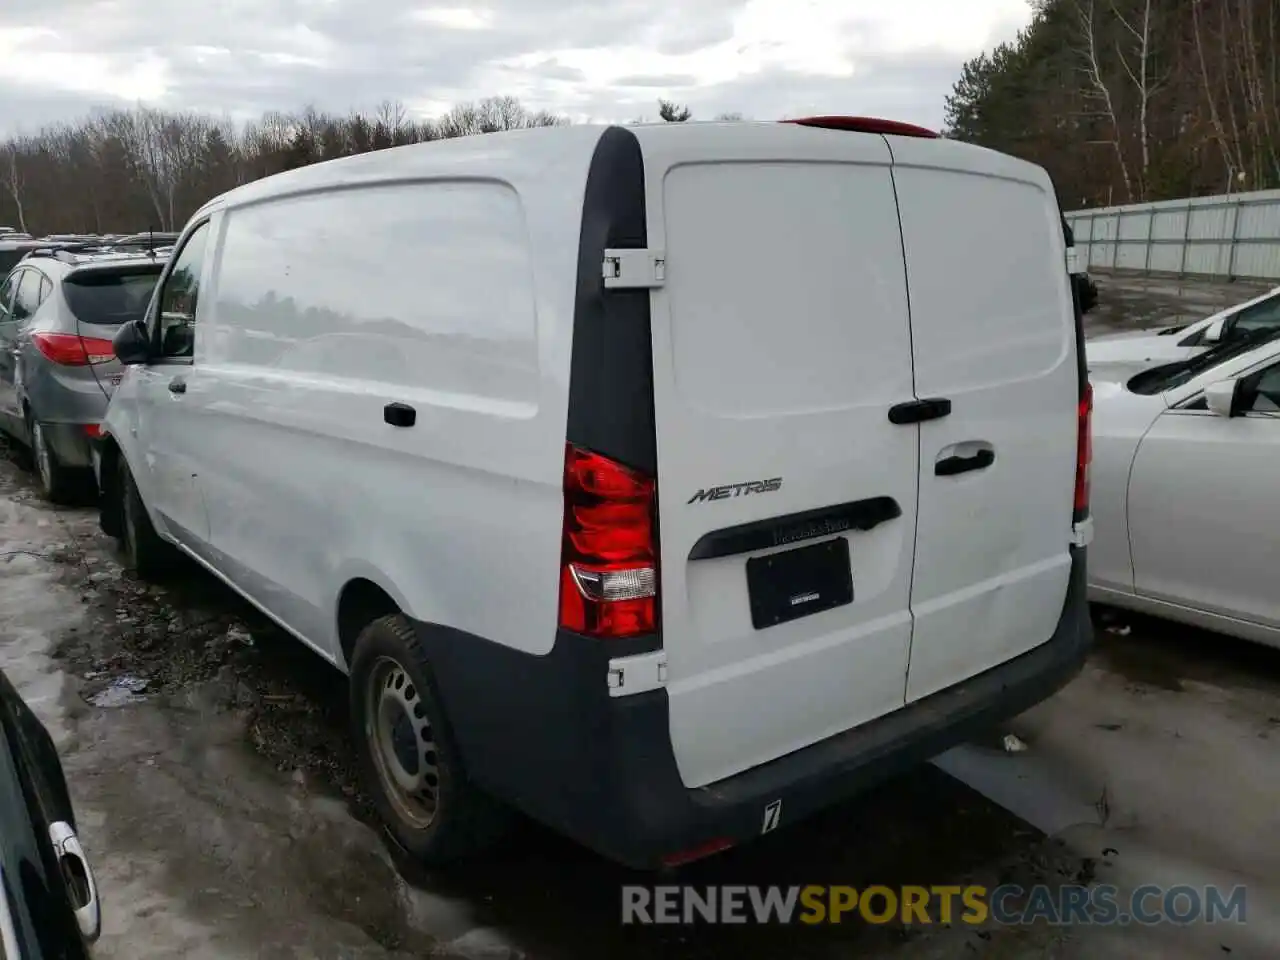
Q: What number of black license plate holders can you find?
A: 1